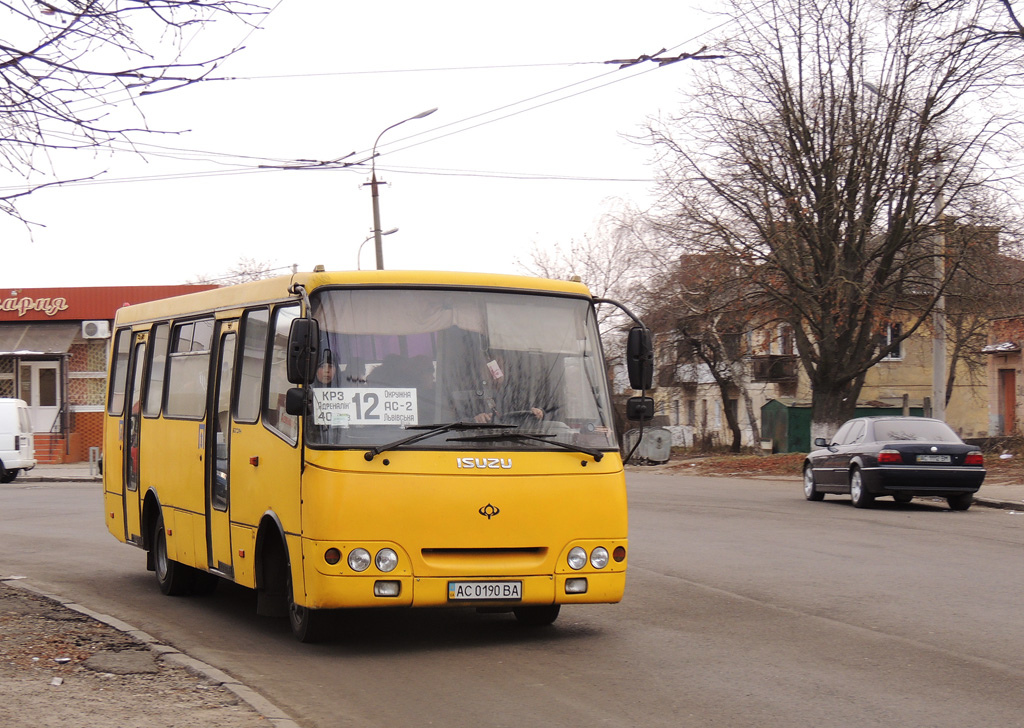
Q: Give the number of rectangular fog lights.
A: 2